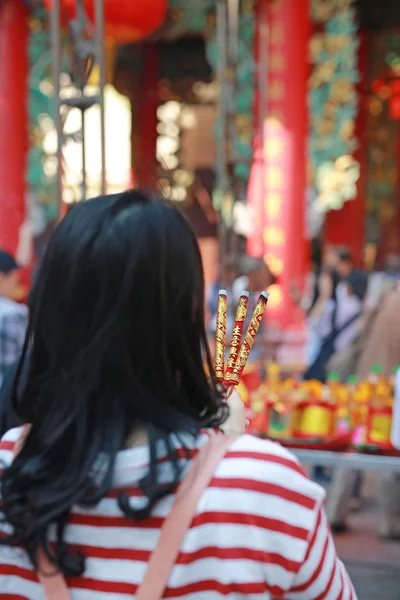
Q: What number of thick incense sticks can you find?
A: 3